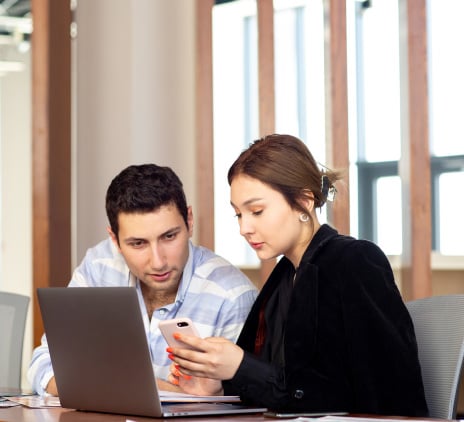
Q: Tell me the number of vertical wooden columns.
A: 5